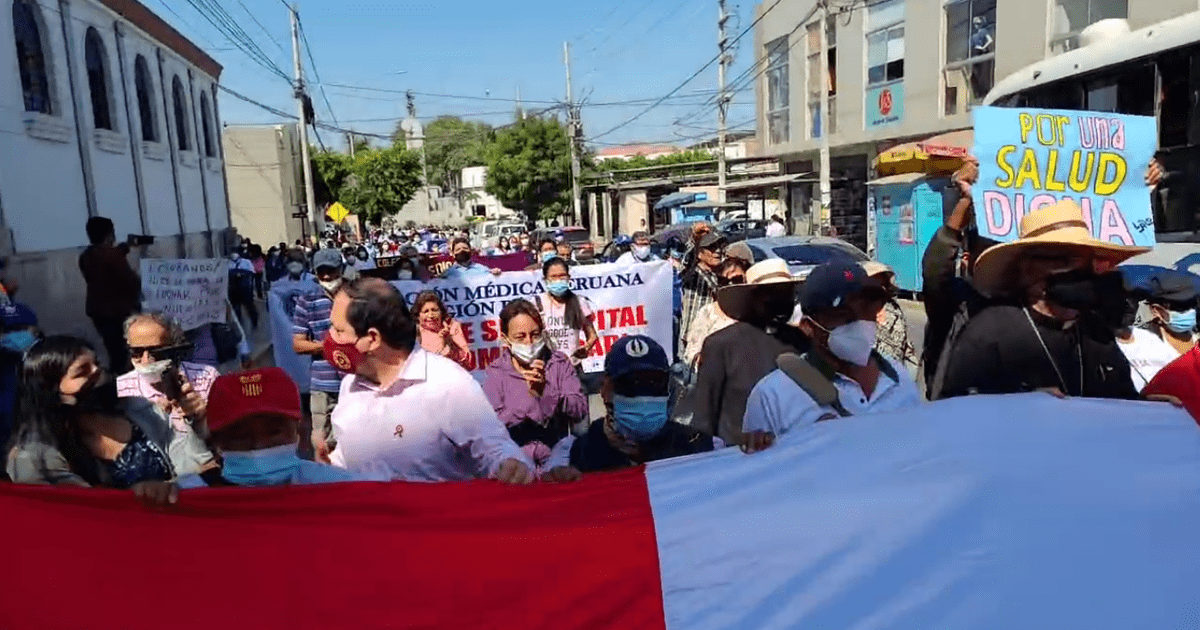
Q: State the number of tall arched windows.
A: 5